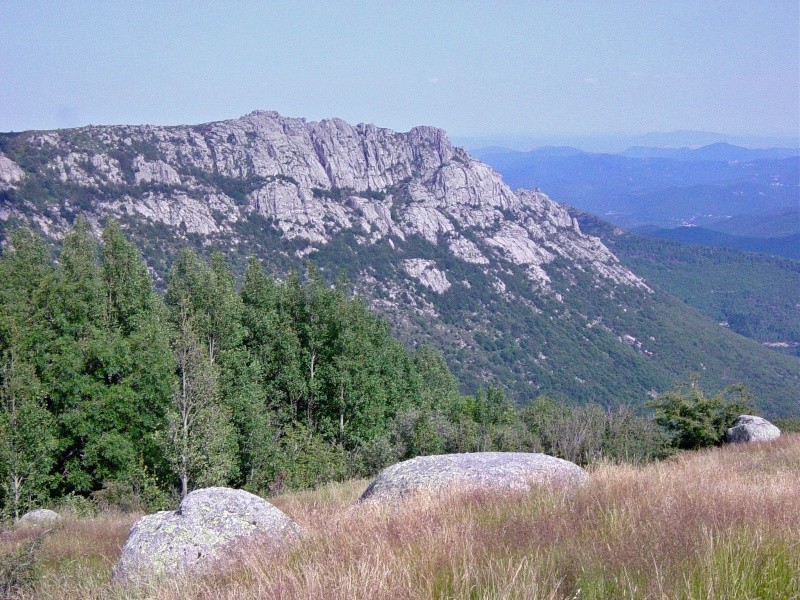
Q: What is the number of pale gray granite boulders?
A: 4